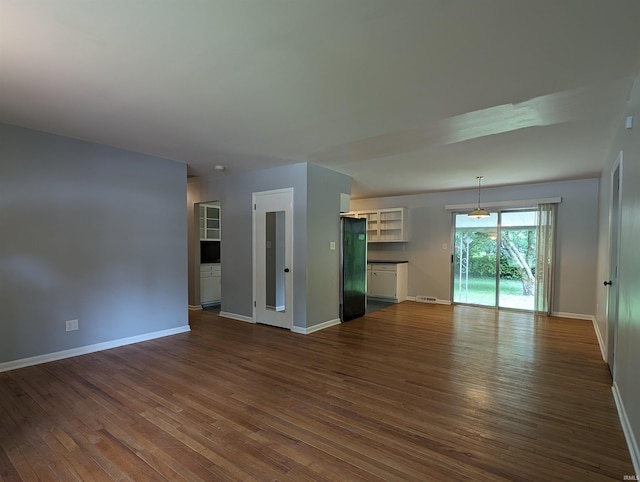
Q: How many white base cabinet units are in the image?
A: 2